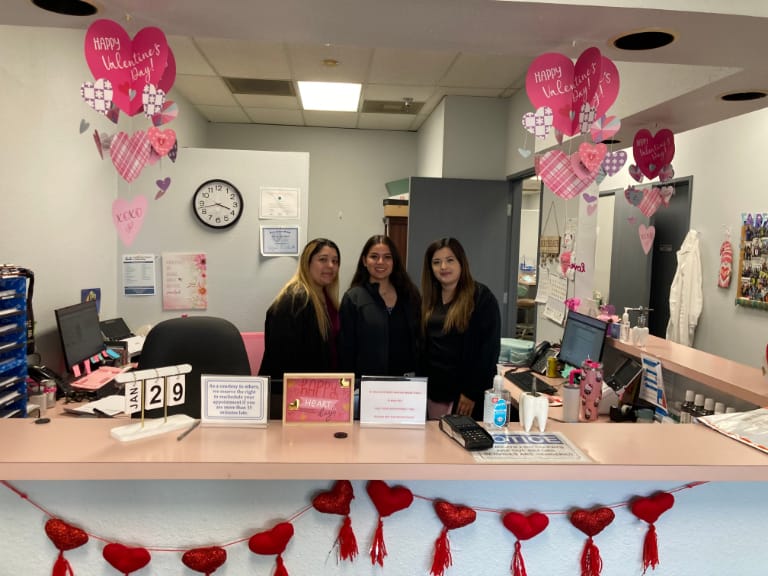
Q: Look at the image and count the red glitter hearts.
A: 5